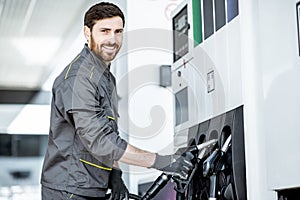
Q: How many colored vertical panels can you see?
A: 4